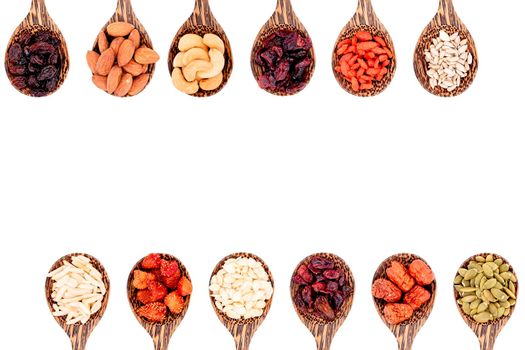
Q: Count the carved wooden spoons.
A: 12